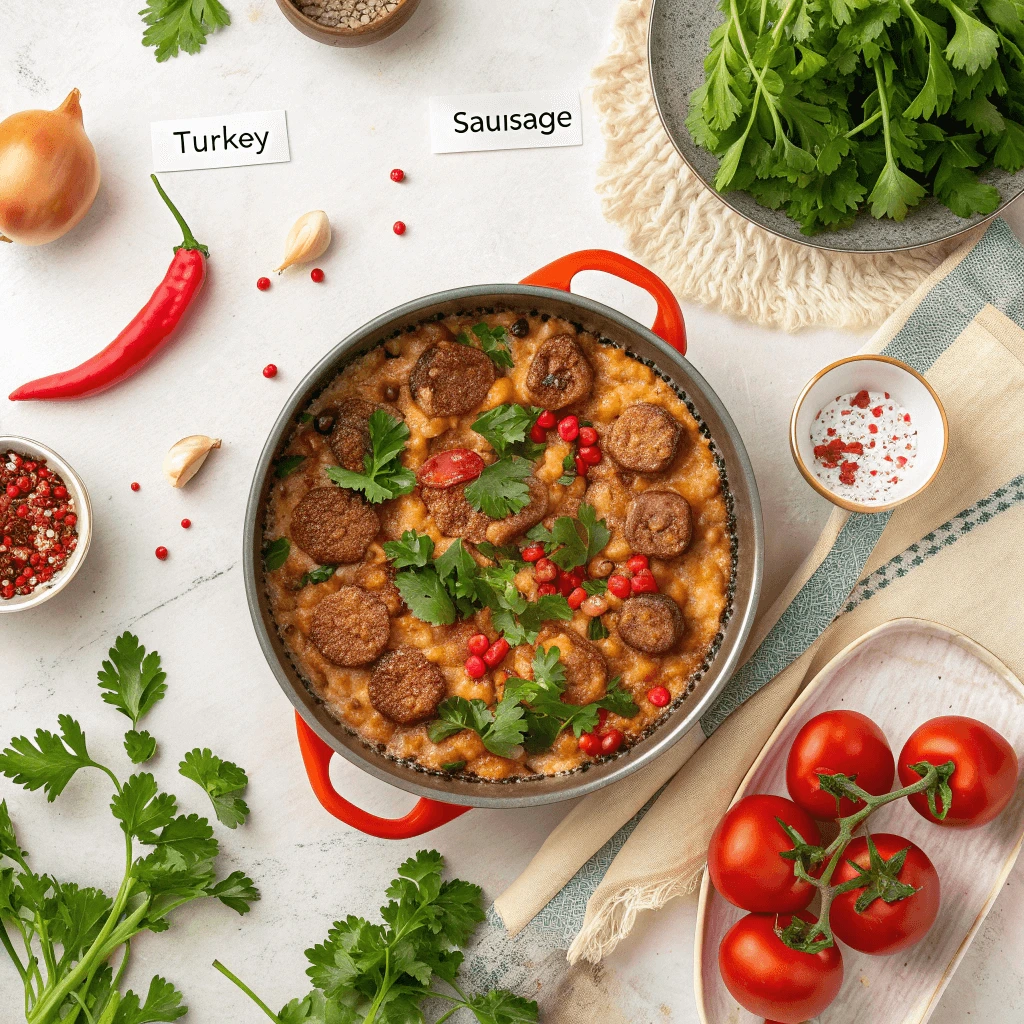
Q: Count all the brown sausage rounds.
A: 11